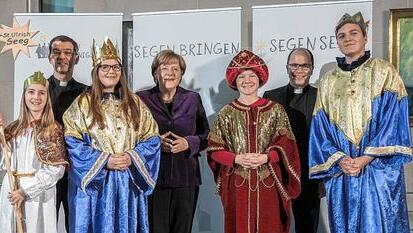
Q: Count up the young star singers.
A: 4